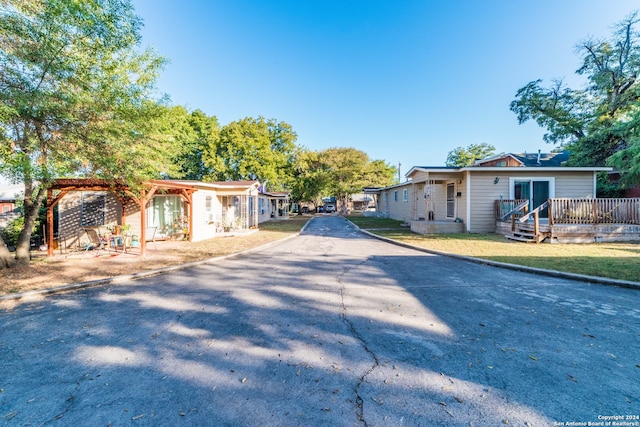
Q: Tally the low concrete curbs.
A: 2